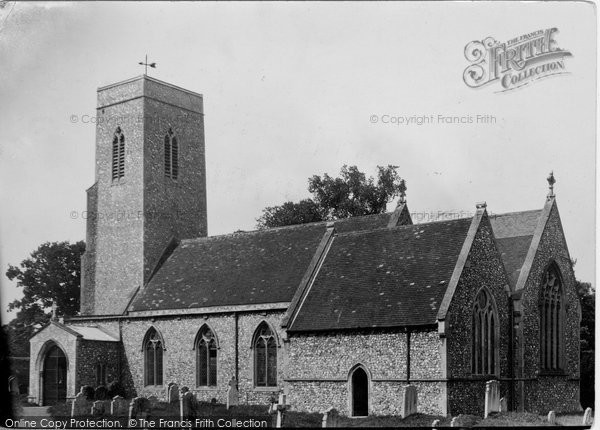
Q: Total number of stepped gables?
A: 0